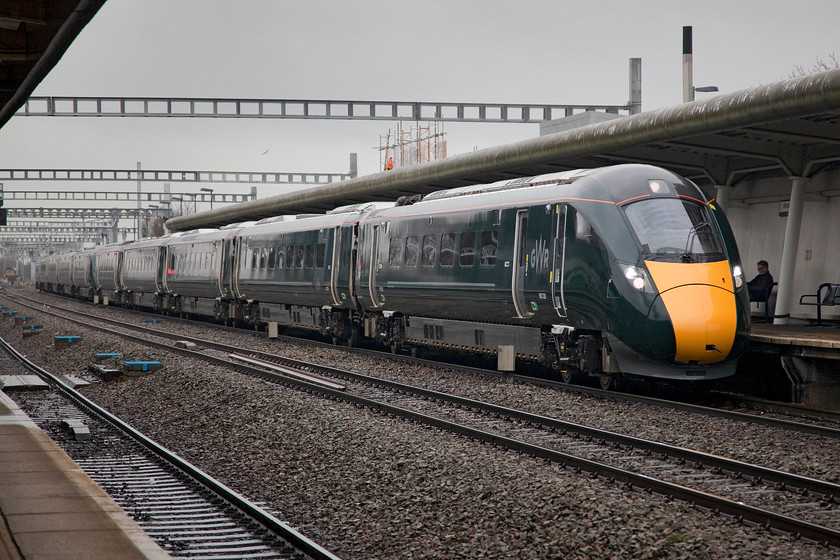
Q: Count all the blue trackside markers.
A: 8